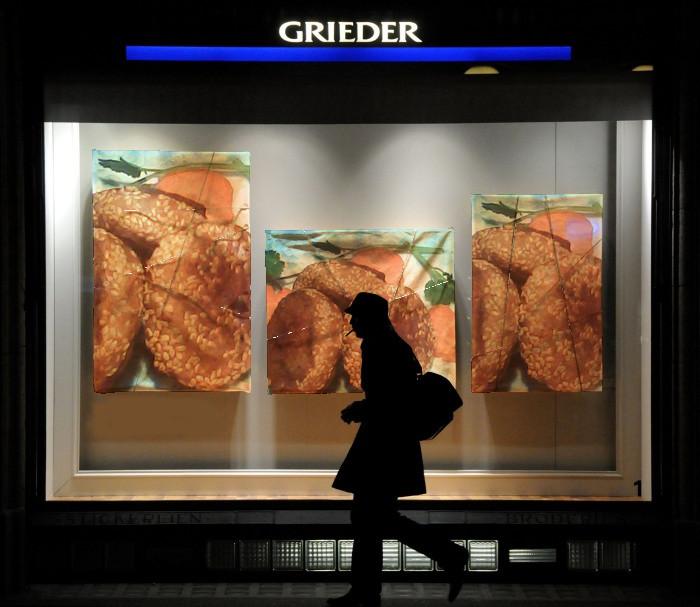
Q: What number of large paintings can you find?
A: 3